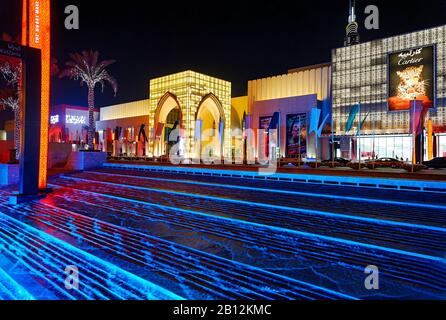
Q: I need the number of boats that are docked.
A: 0